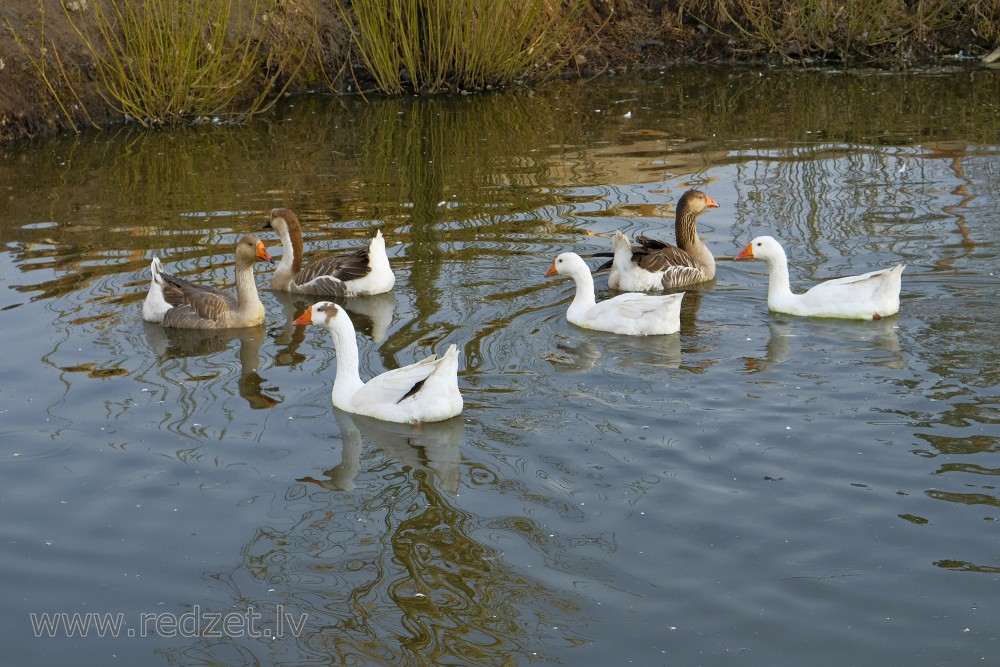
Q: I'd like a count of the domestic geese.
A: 6